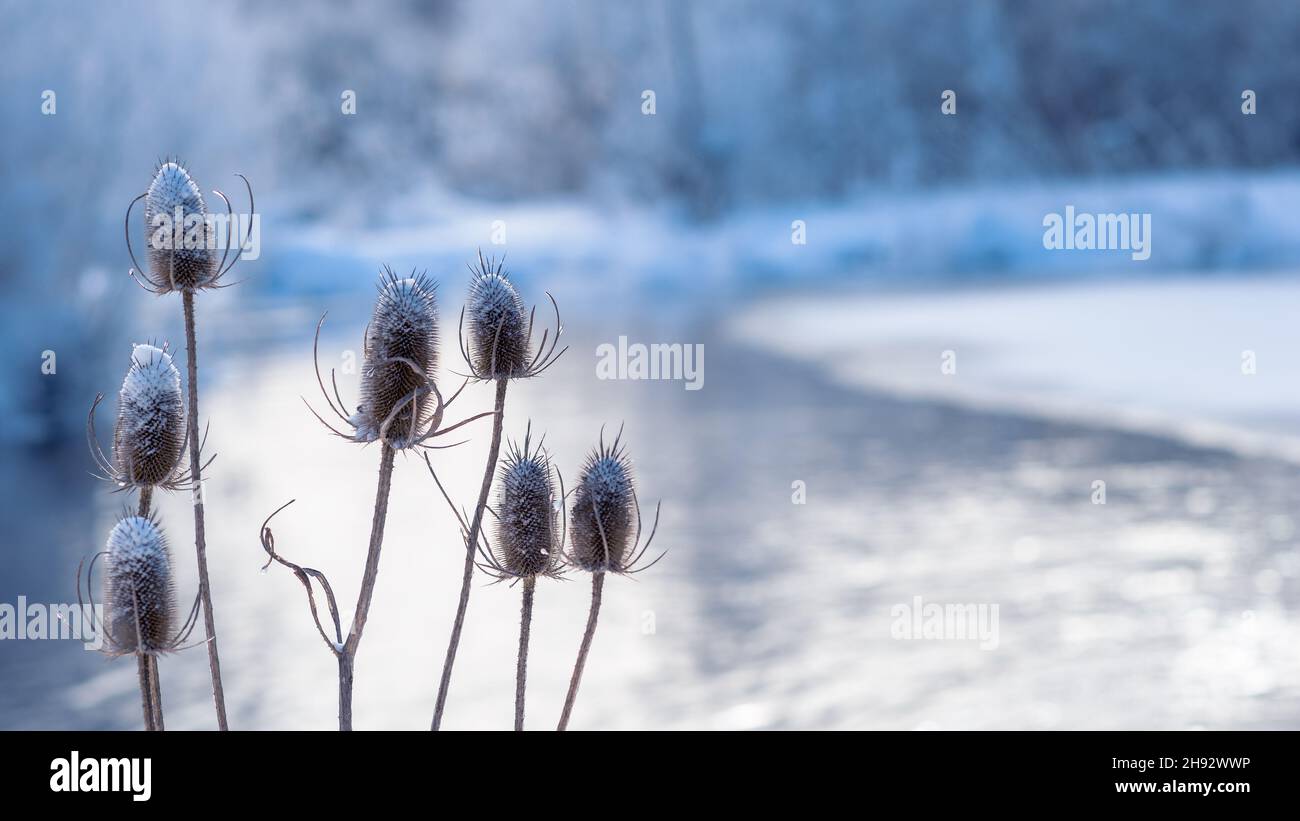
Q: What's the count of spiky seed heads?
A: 7